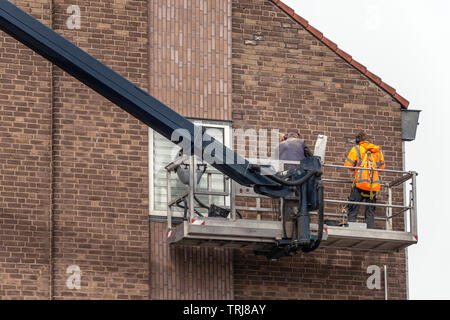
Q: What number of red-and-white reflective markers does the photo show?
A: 4